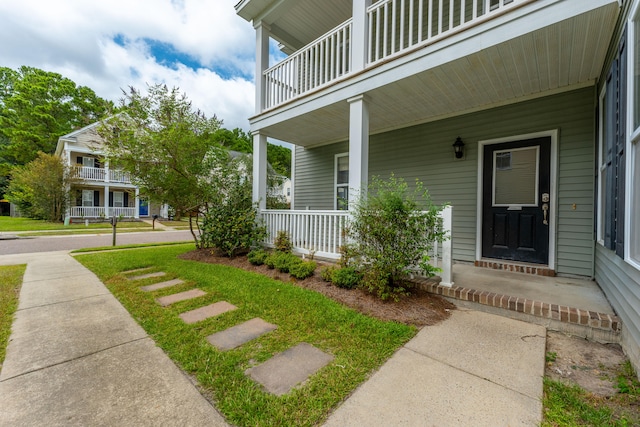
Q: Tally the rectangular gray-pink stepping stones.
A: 7